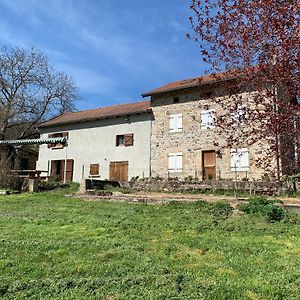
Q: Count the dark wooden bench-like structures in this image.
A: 1